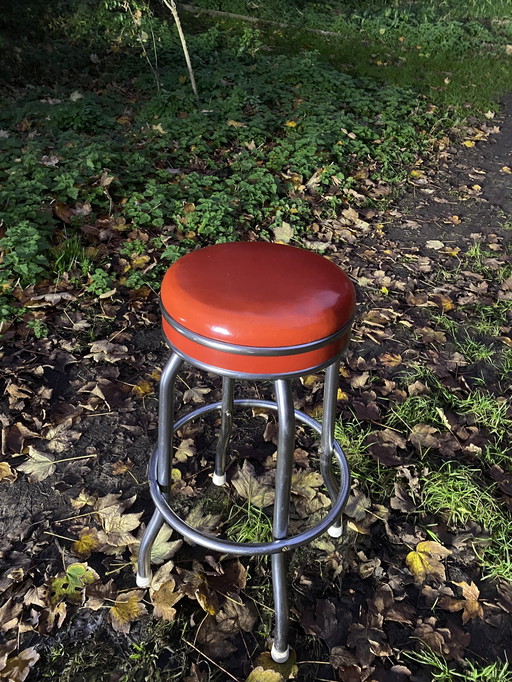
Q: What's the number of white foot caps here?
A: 4